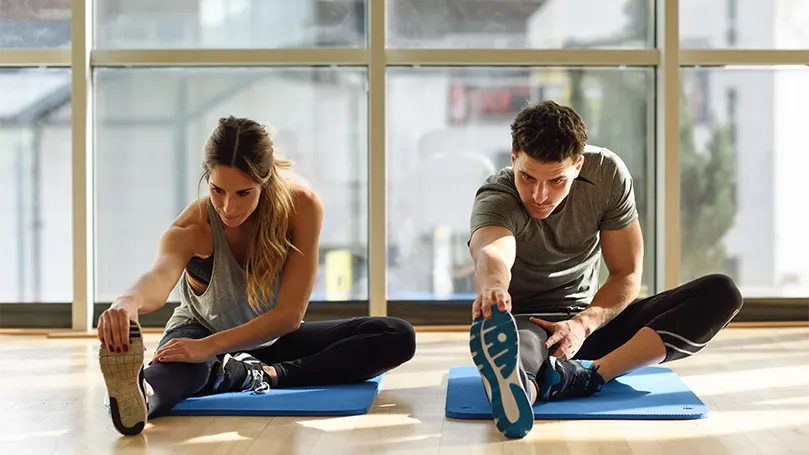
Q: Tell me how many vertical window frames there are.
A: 3